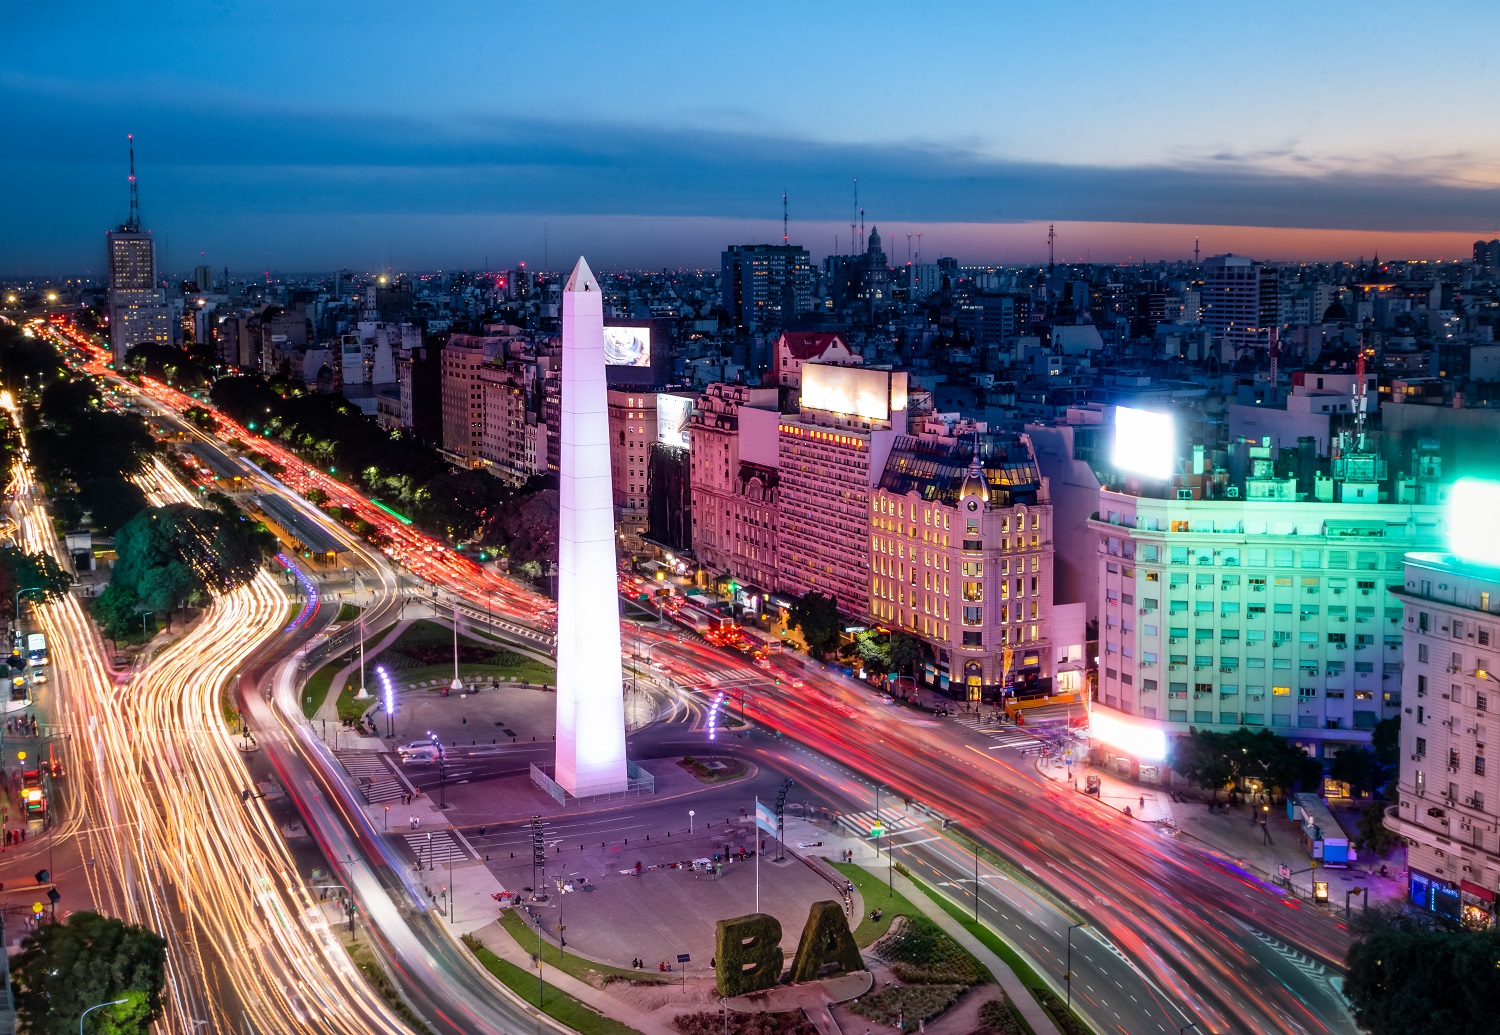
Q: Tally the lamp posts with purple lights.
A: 3